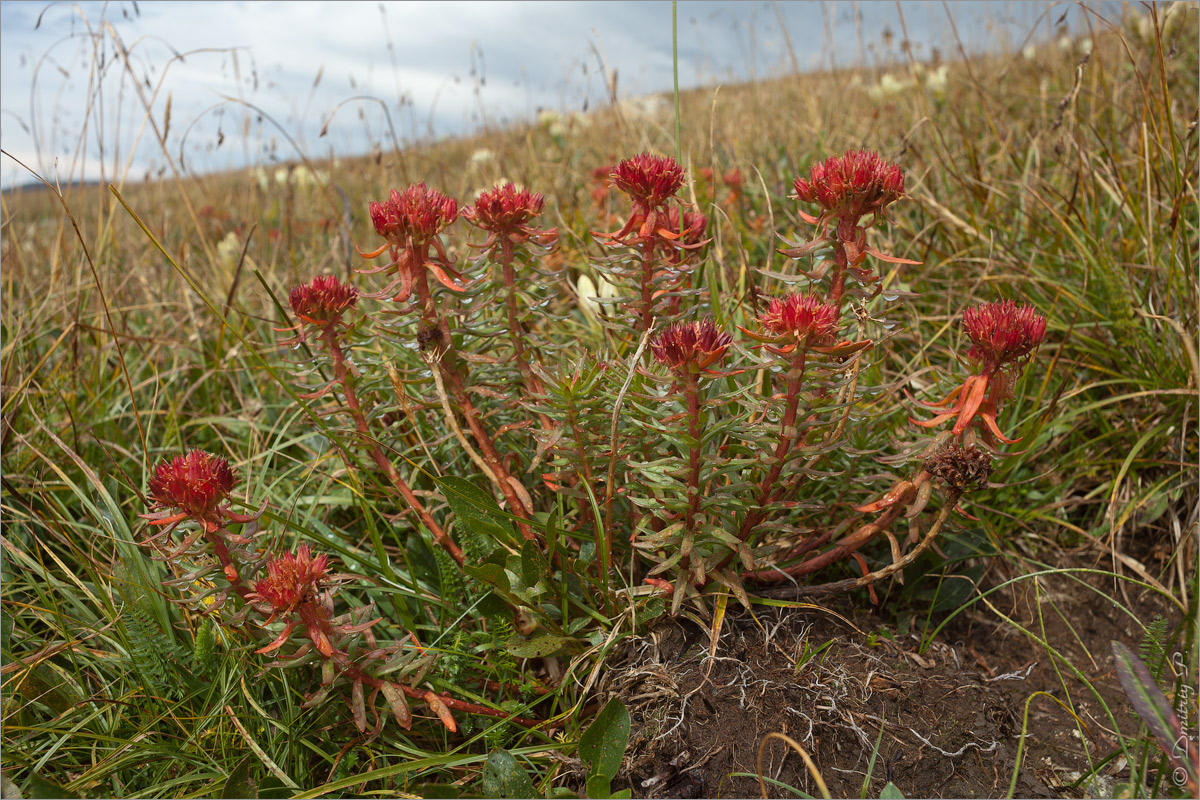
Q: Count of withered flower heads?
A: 1